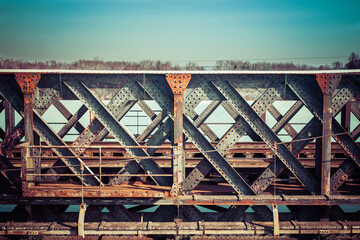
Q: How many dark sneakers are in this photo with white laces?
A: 0